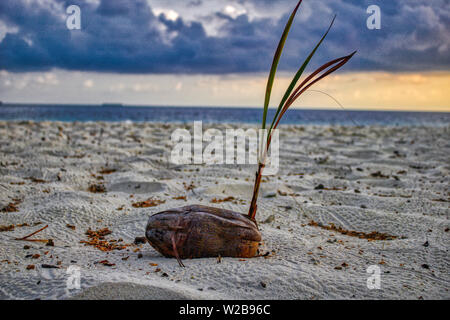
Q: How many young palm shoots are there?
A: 1